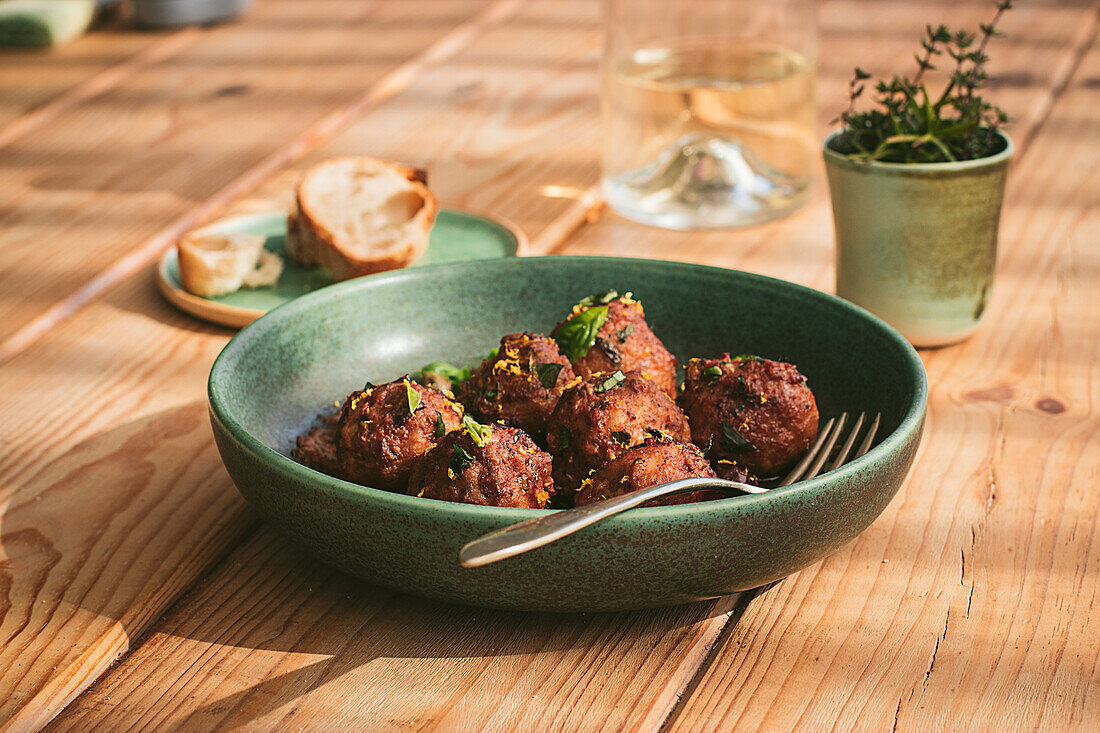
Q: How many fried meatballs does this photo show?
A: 7